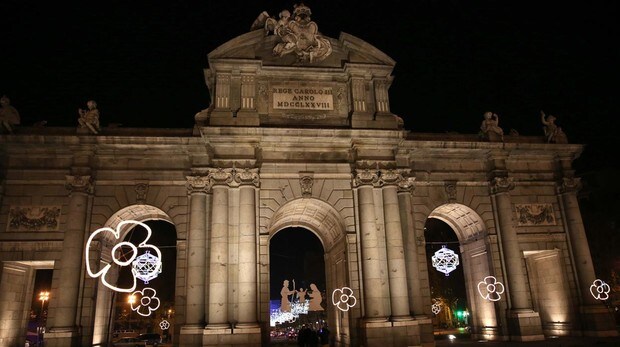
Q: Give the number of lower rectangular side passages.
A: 2